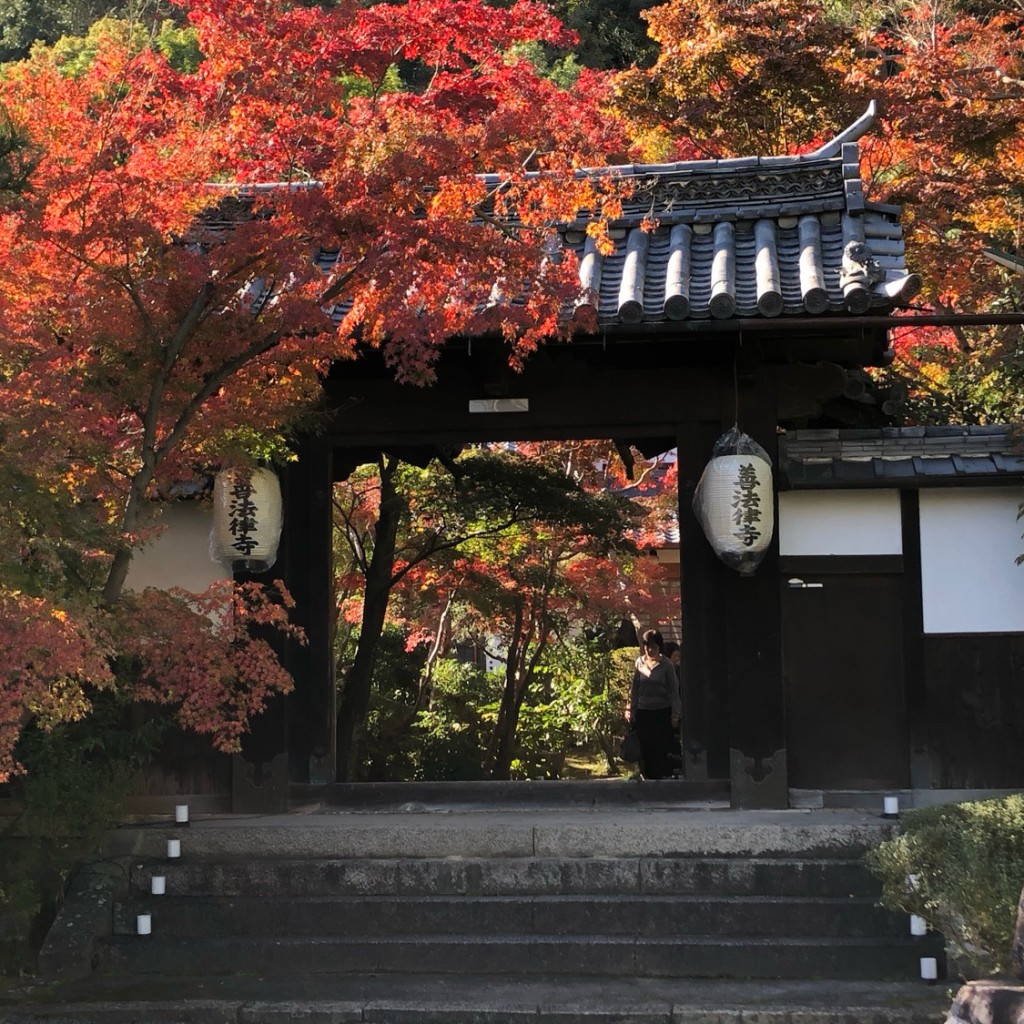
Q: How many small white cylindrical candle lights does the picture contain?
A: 8